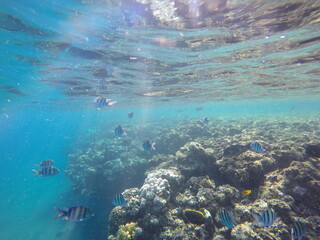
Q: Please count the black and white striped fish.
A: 11